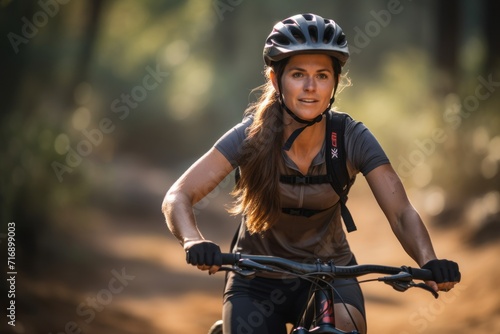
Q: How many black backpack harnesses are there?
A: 1